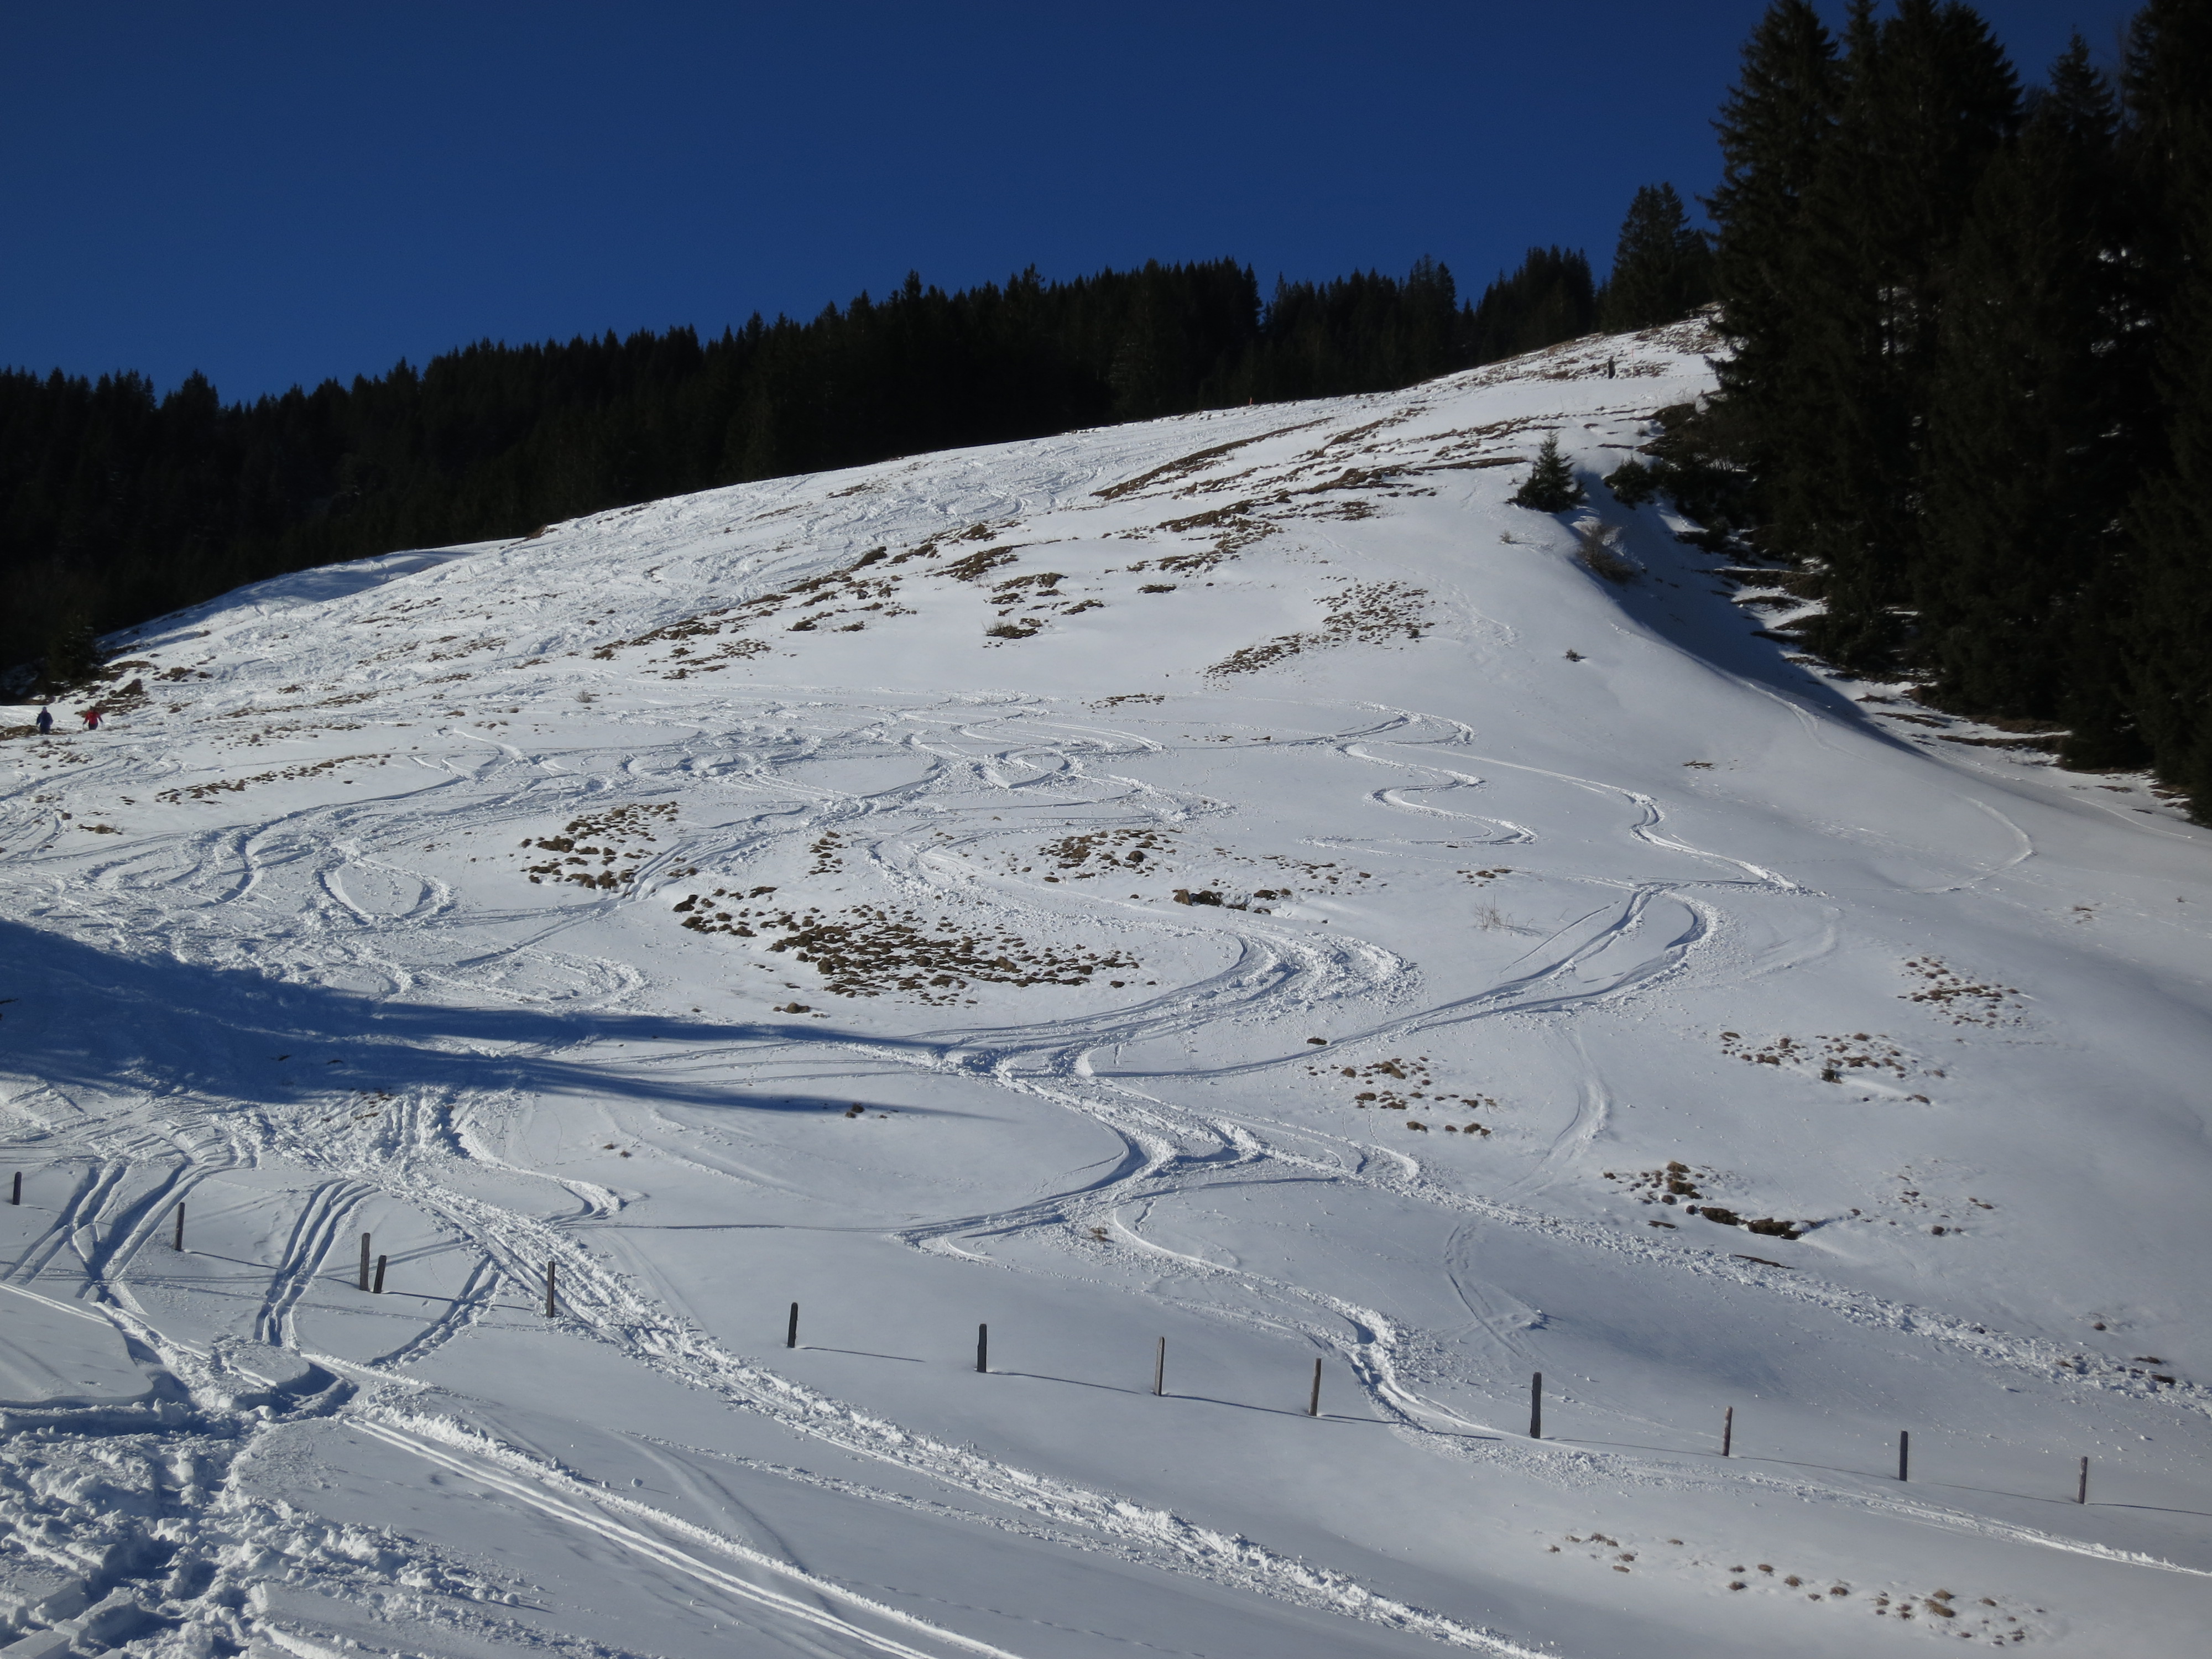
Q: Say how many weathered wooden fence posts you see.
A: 13